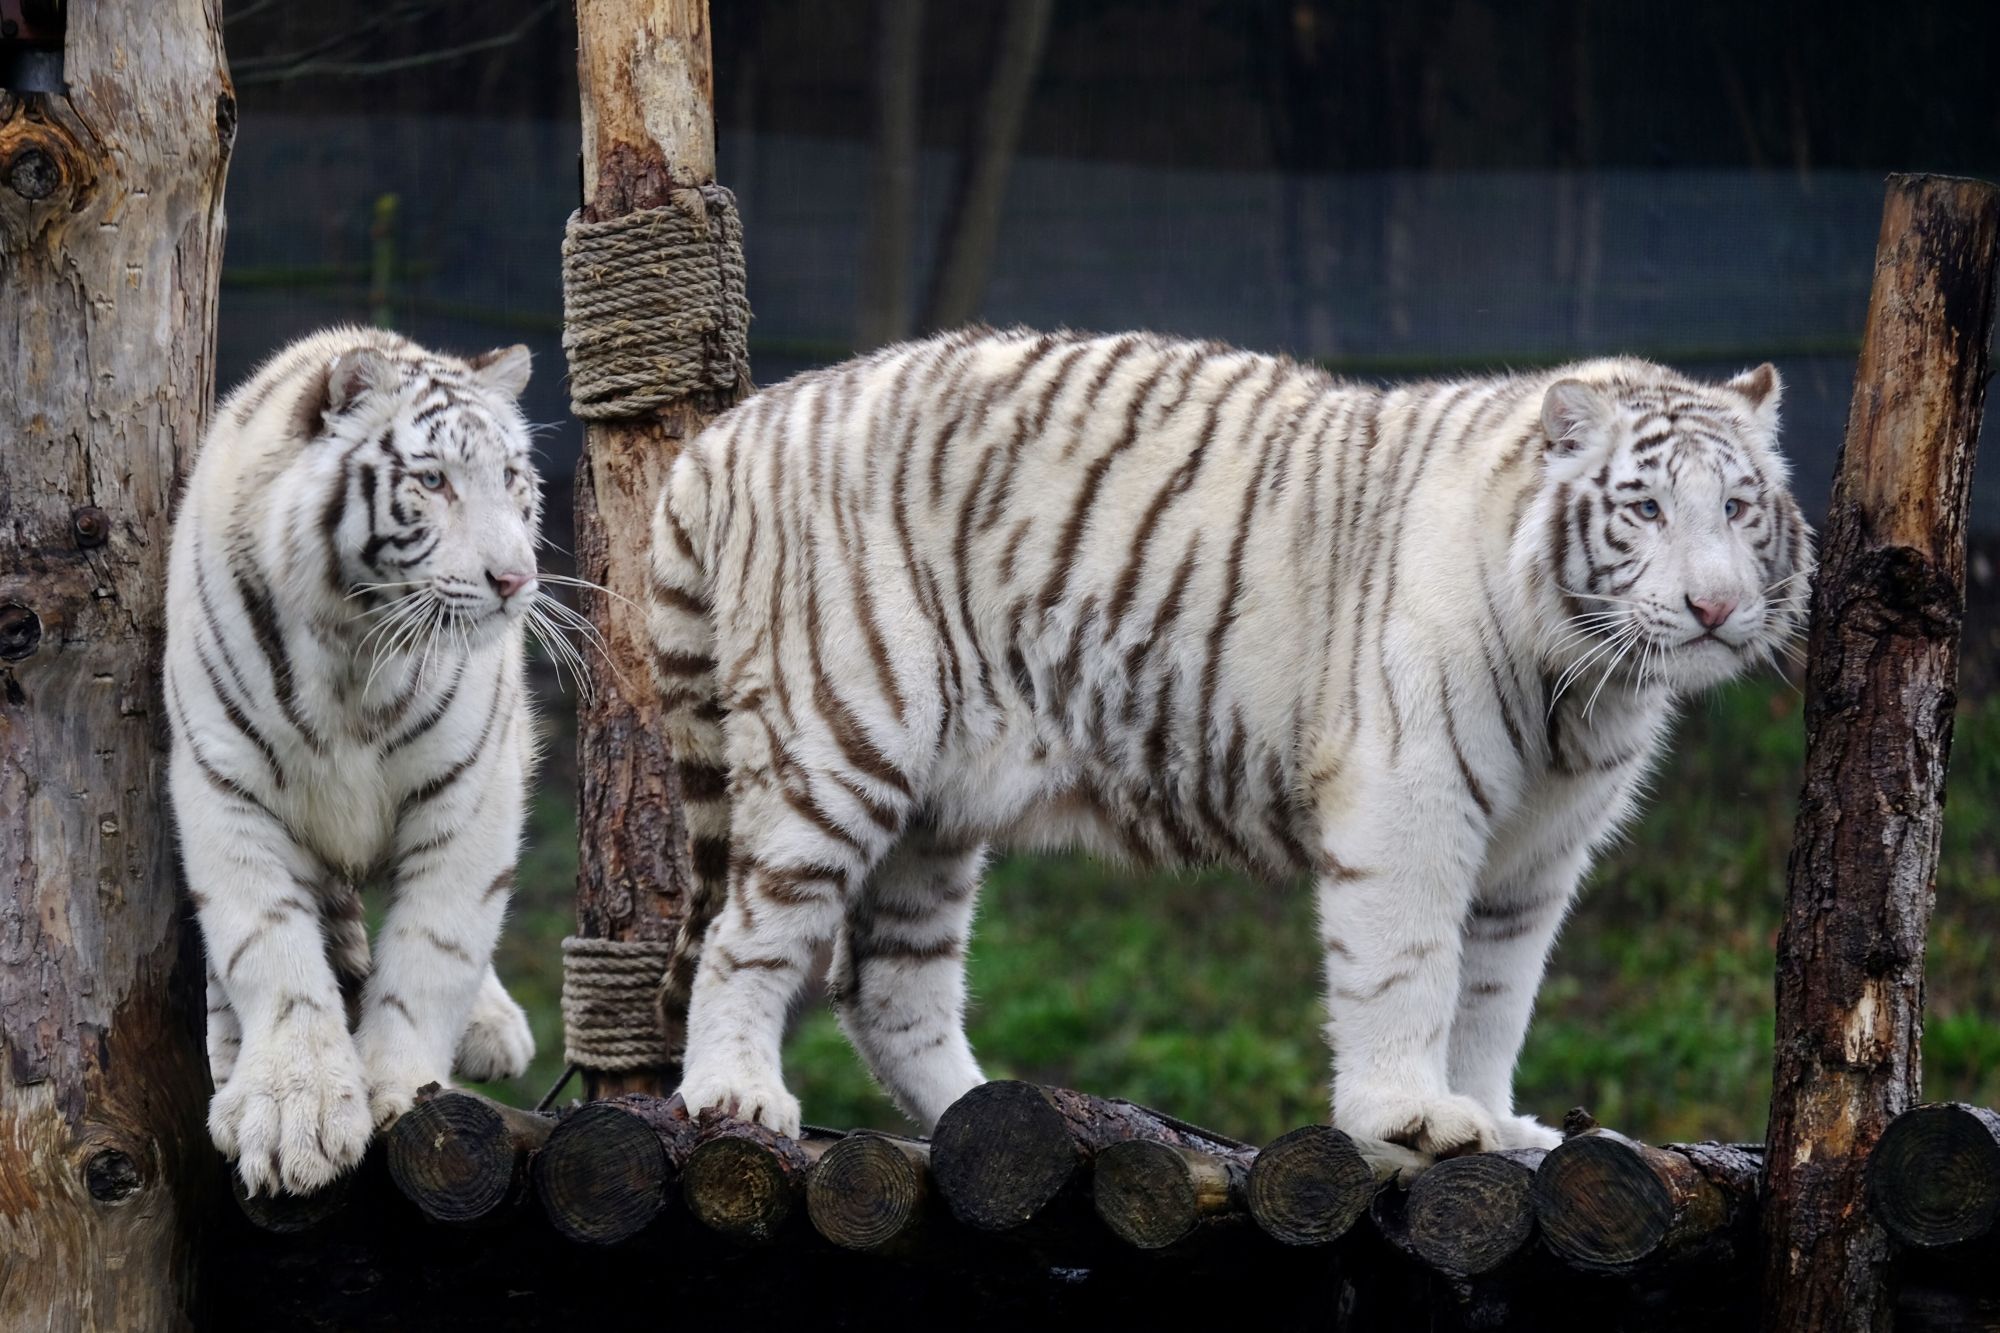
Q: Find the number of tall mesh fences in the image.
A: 1